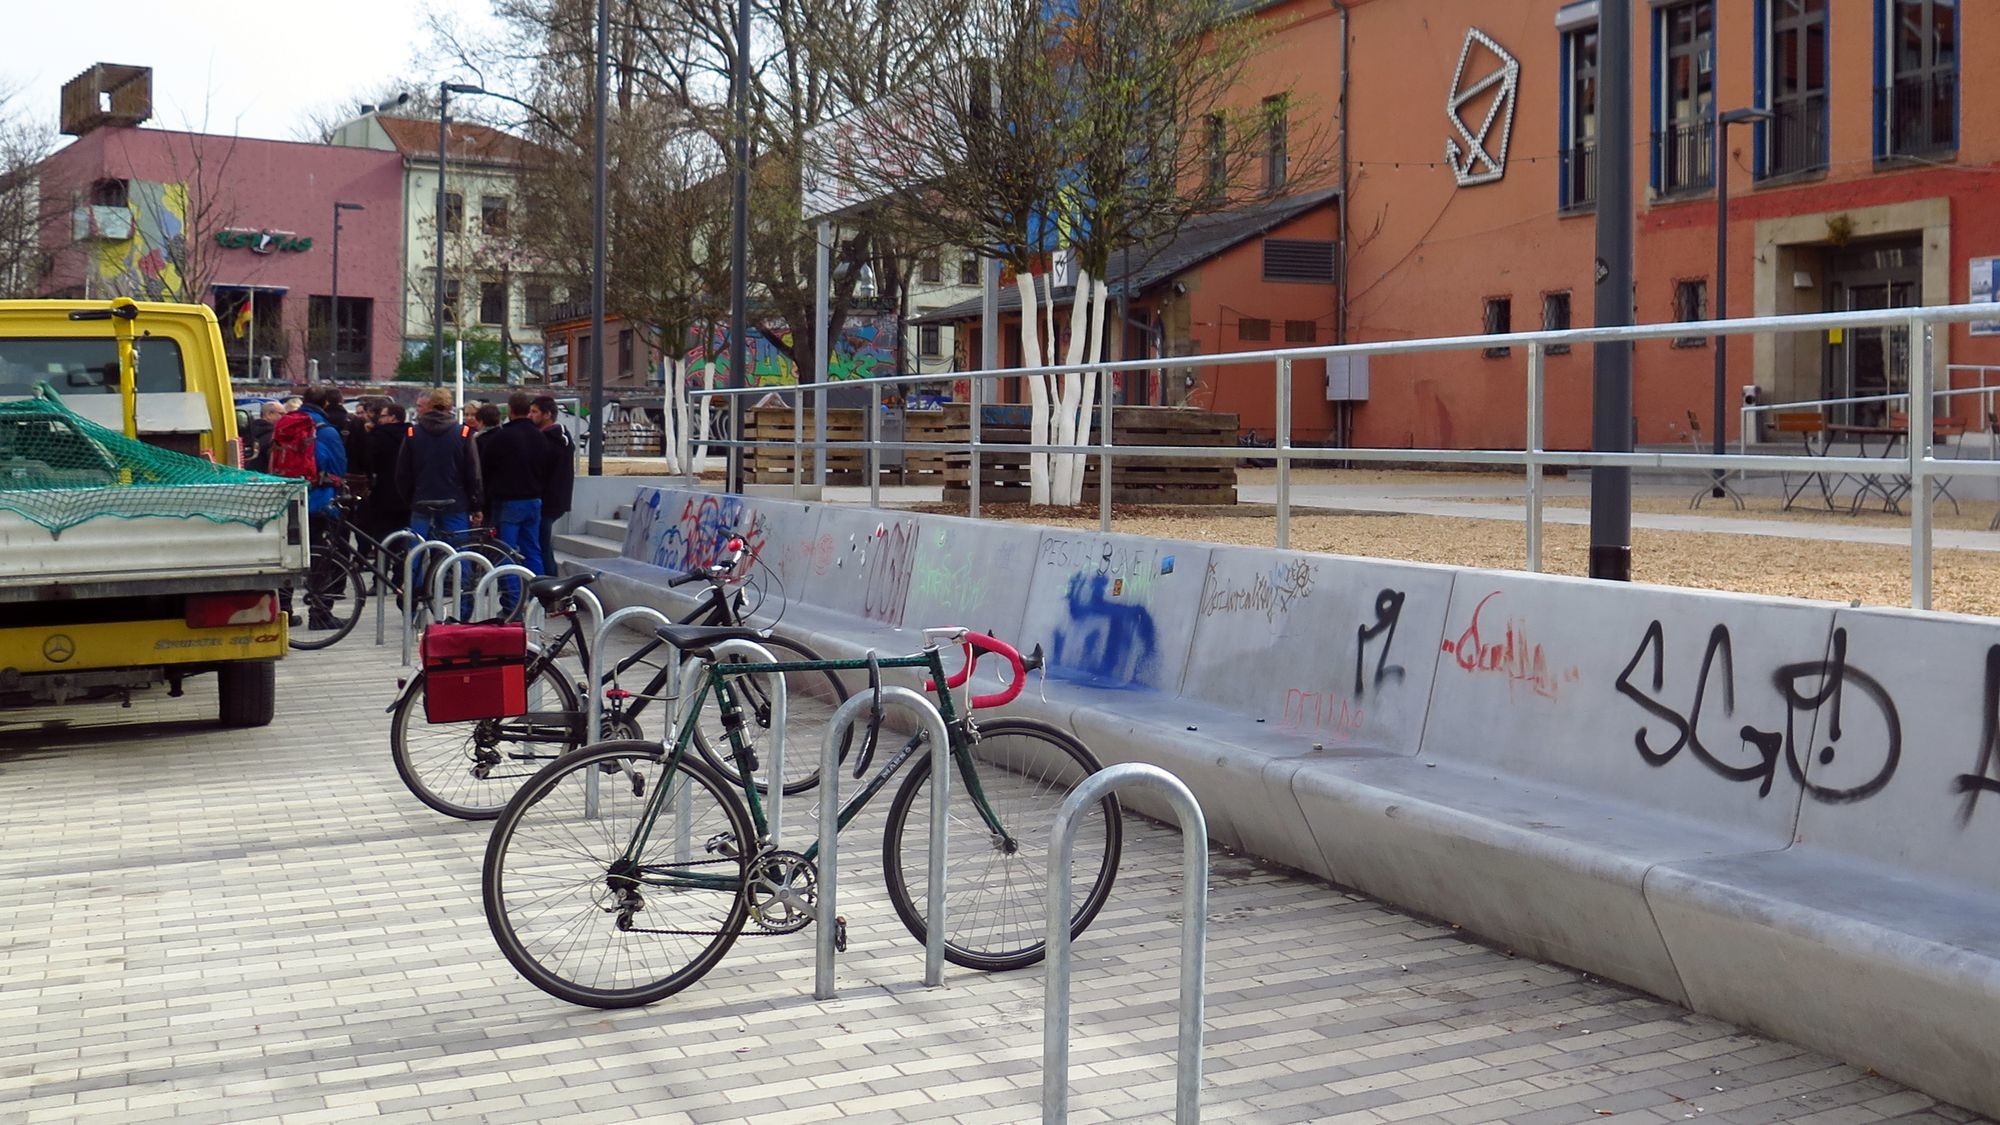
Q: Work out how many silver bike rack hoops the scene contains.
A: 9